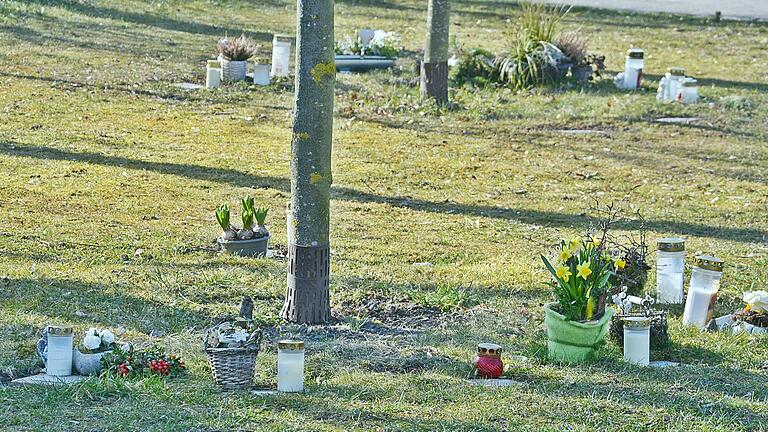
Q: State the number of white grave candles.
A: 11